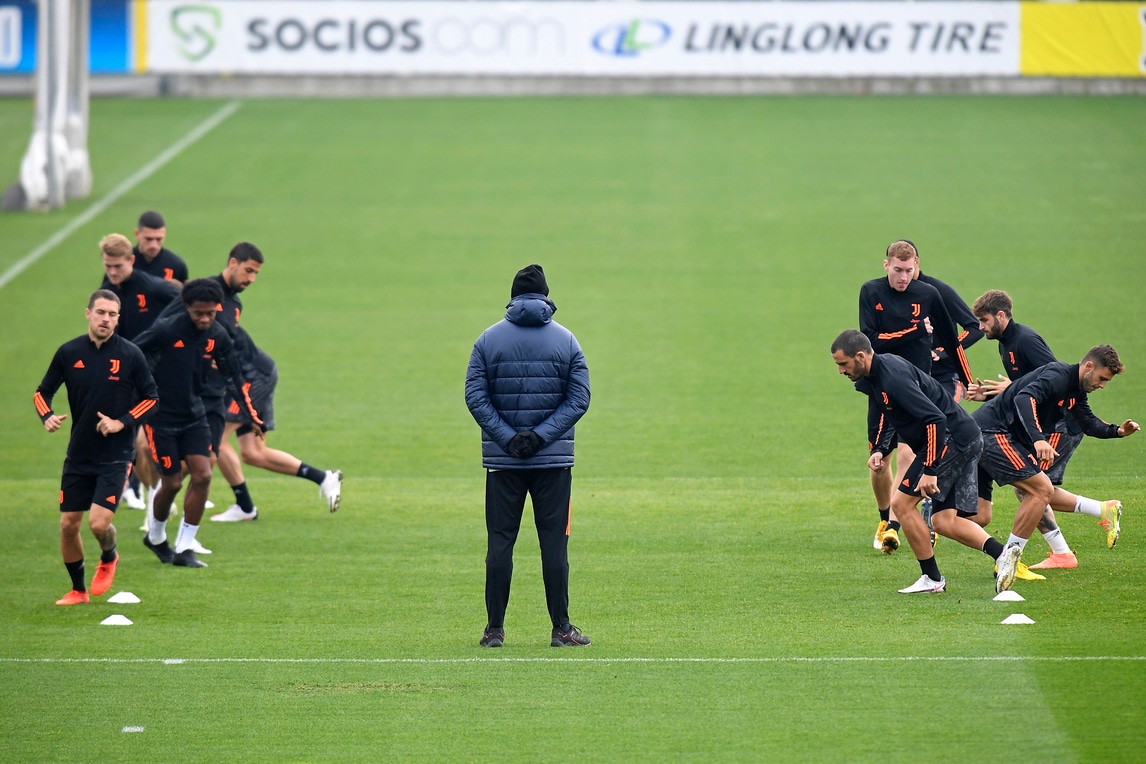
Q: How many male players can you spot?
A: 10